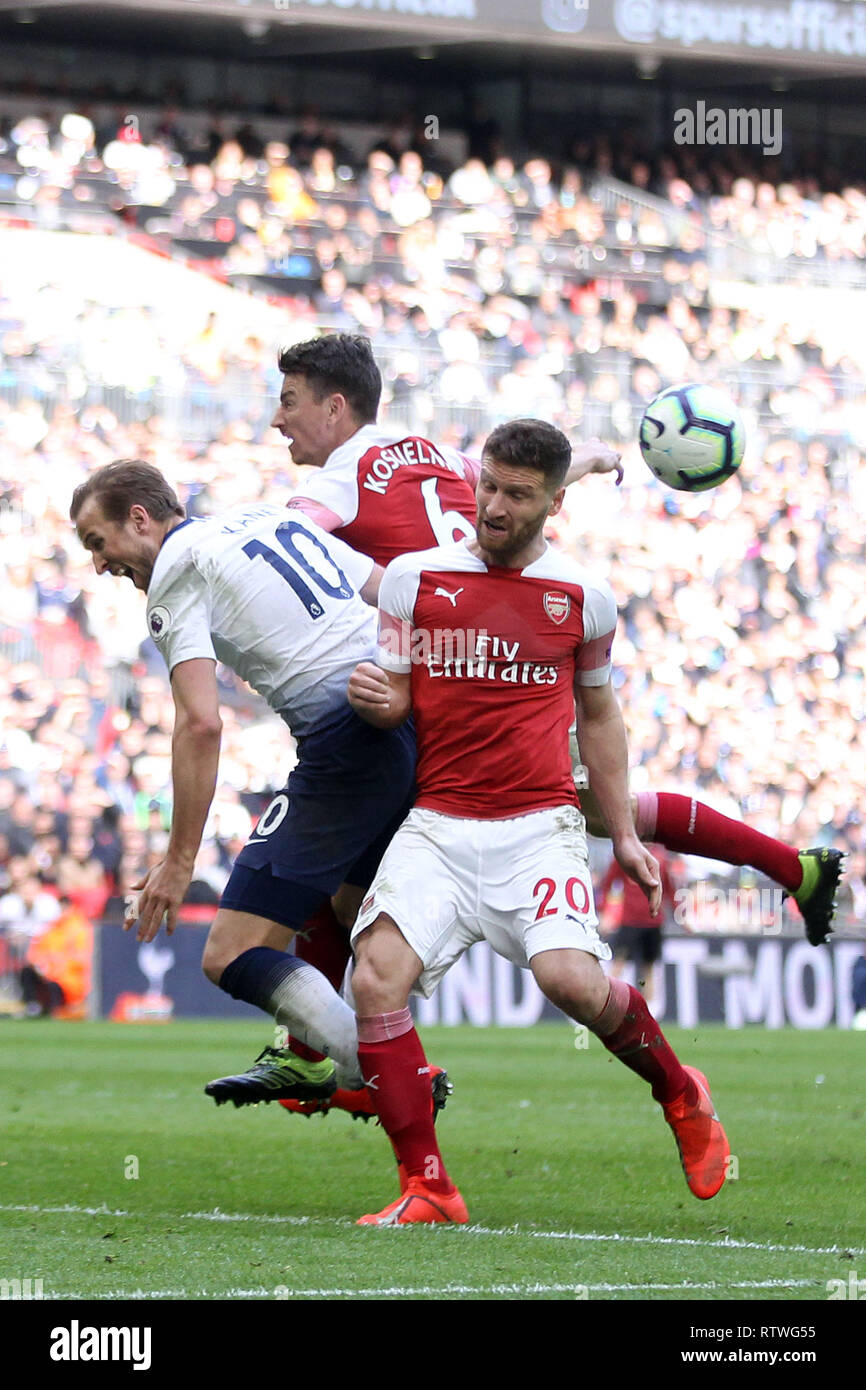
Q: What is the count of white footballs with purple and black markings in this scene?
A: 1